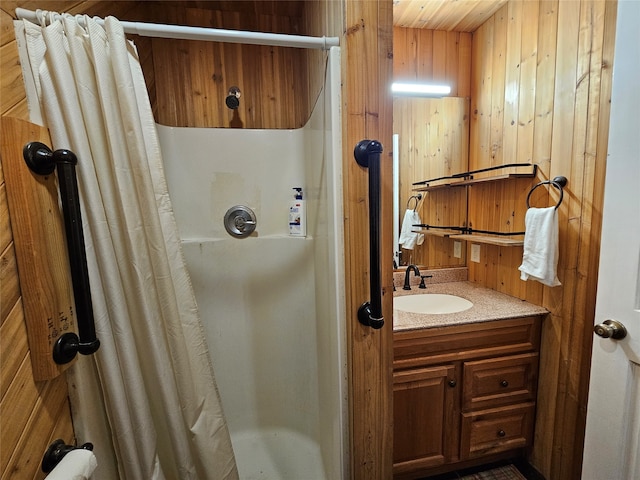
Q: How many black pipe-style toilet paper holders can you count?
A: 1